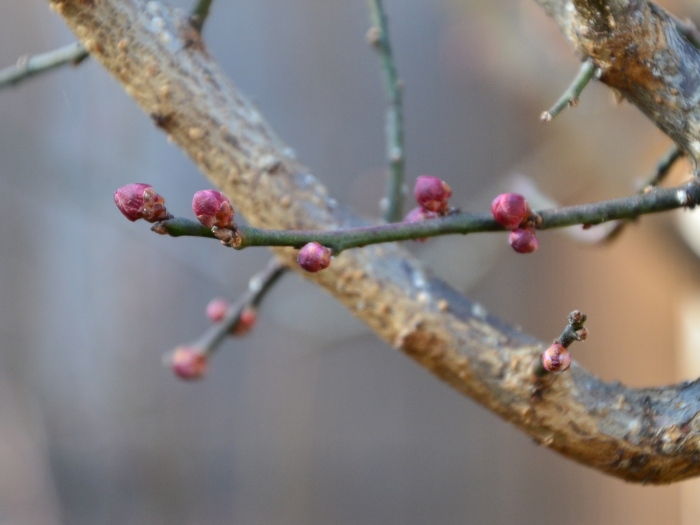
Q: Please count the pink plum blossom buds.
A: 11